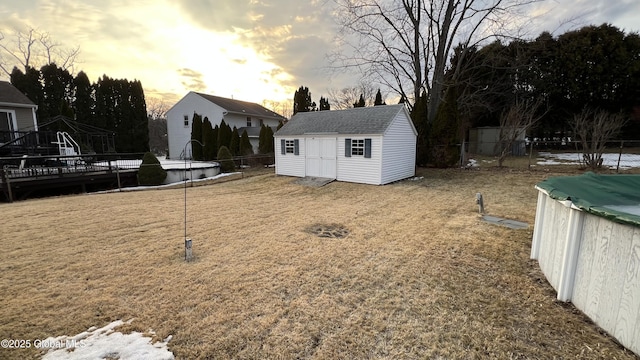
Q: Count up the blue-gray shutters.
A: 4